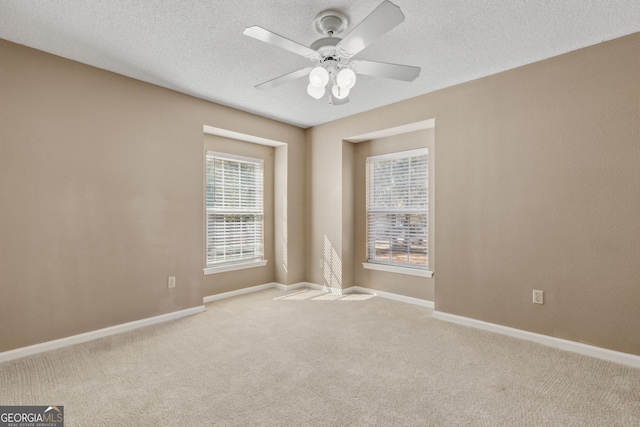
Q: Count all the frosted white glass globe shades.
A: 4